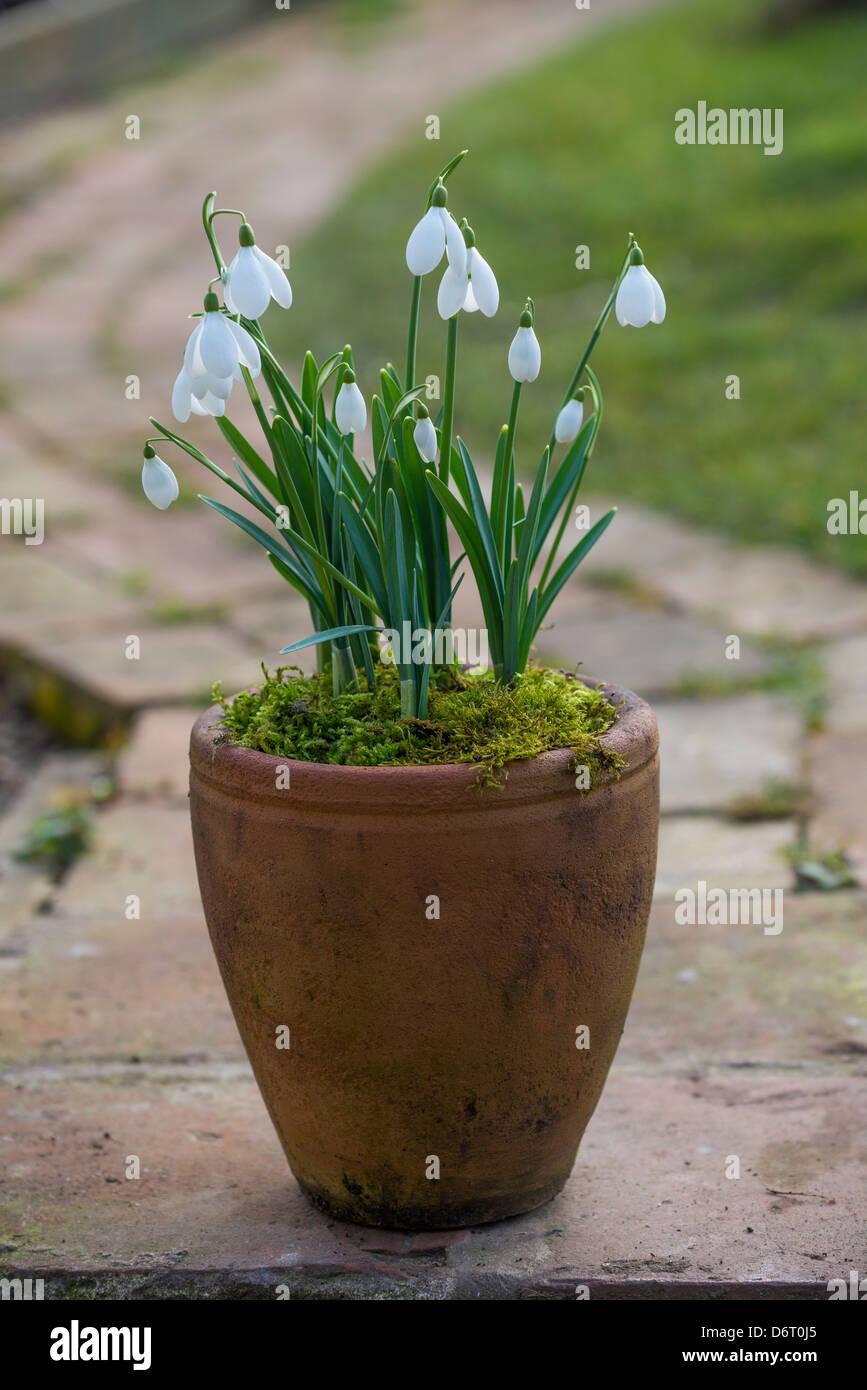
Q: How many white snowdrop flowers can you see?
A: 11